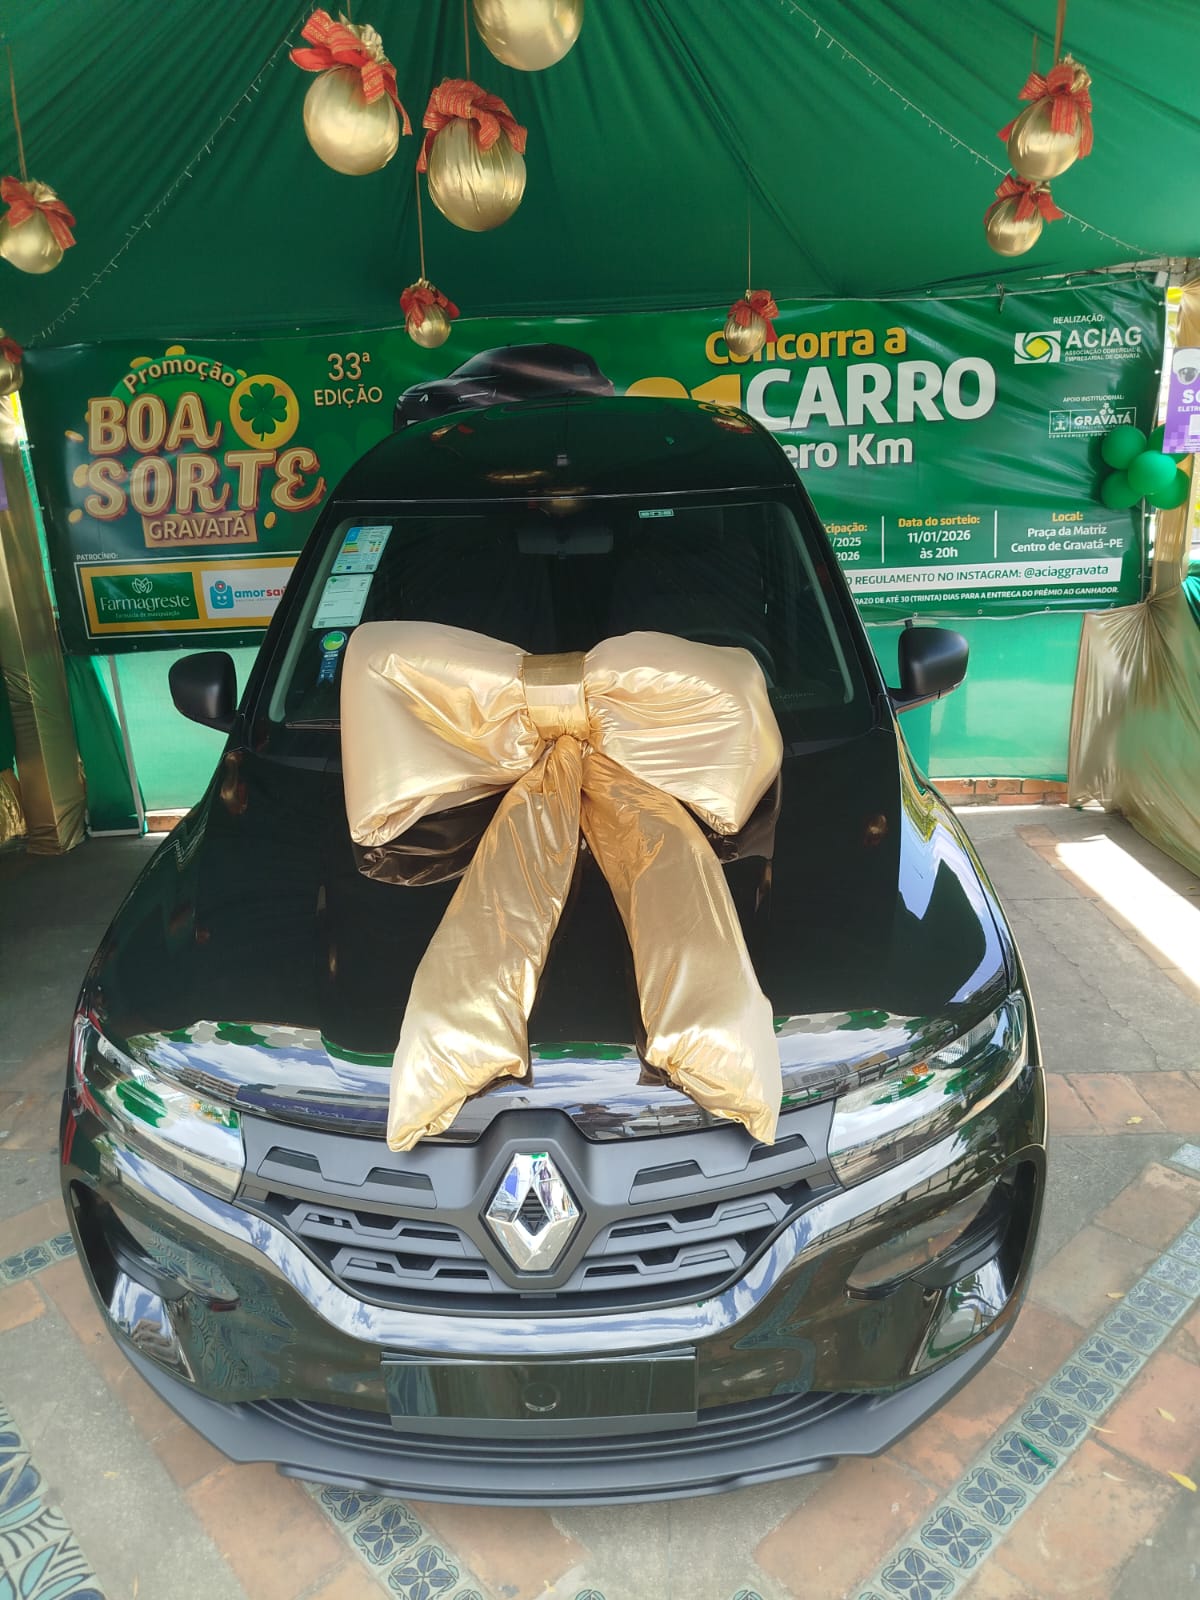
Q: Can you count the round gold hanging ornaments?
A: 9